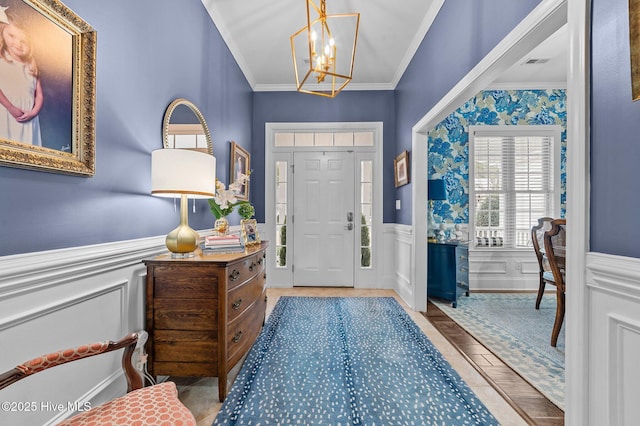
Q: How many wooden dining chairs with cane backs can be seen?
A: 2